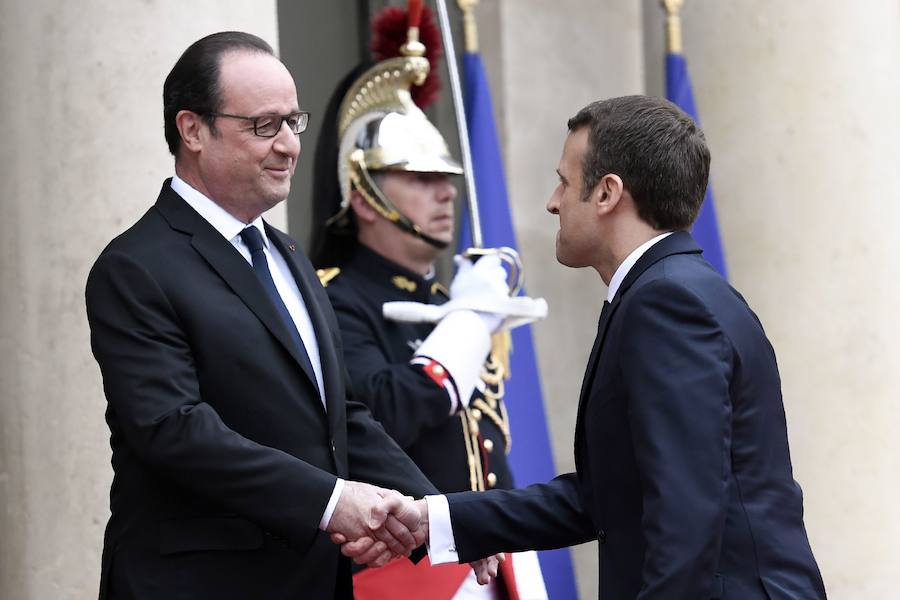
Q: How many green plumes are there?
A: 0